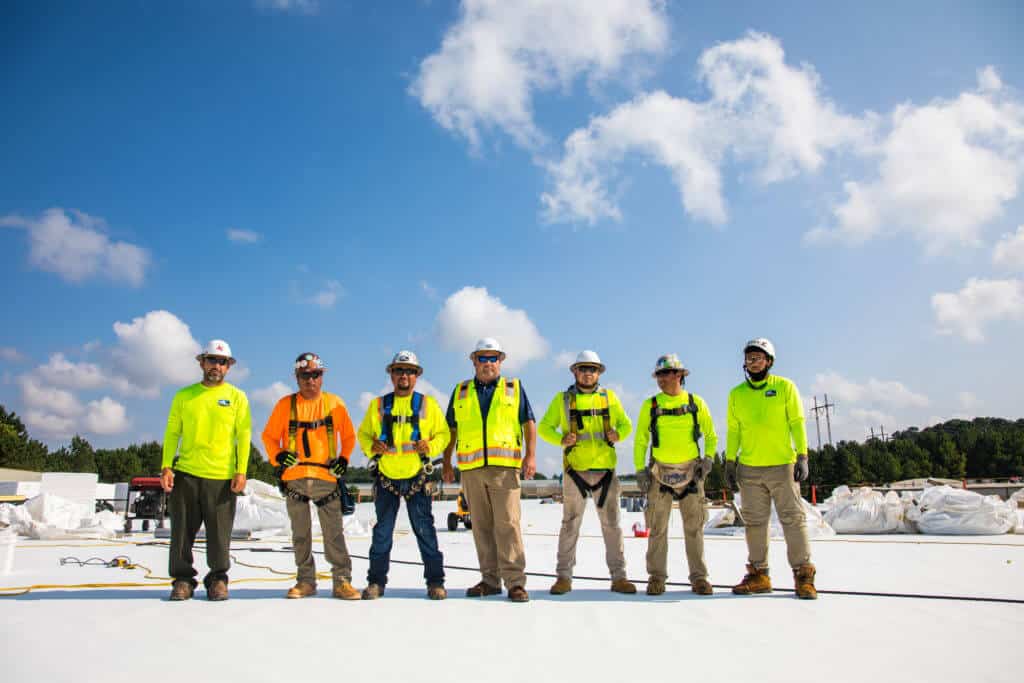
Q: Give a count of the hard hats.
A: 7